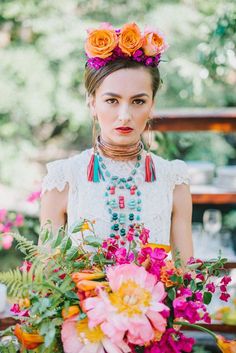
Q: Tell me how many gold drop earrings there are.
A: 2